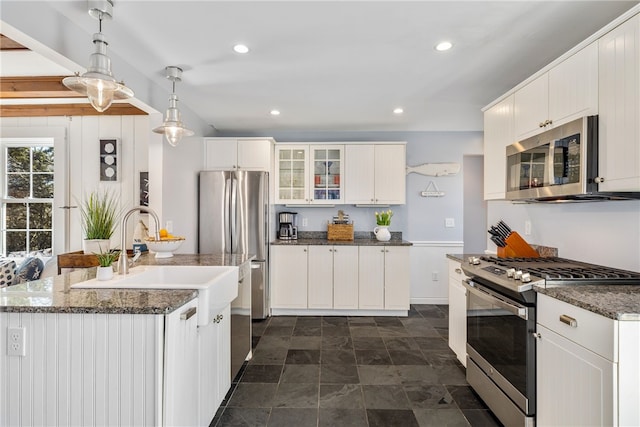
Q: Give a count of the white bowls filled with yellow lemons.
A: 1